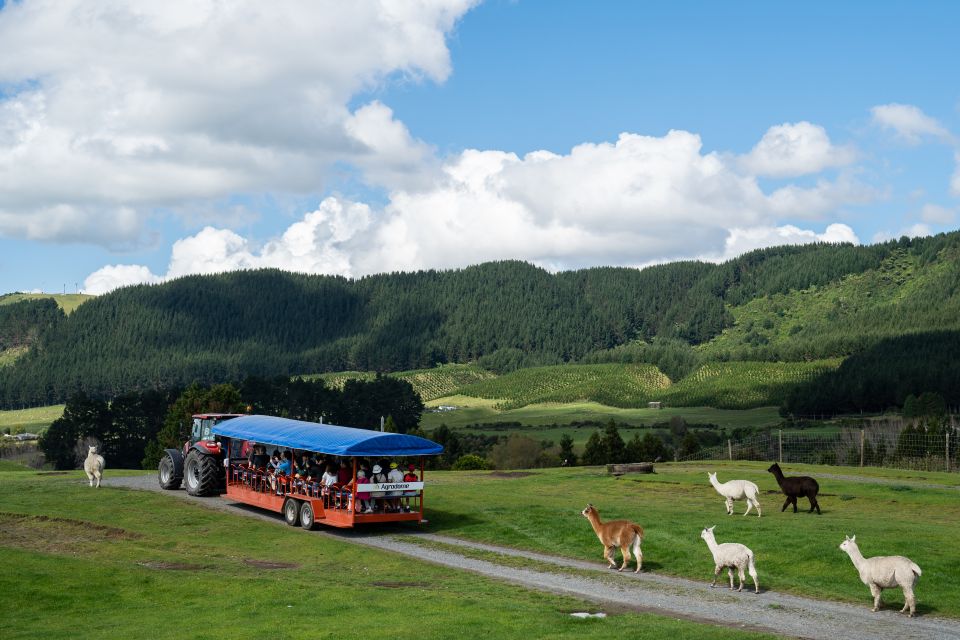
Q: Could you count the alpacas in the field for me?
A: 6